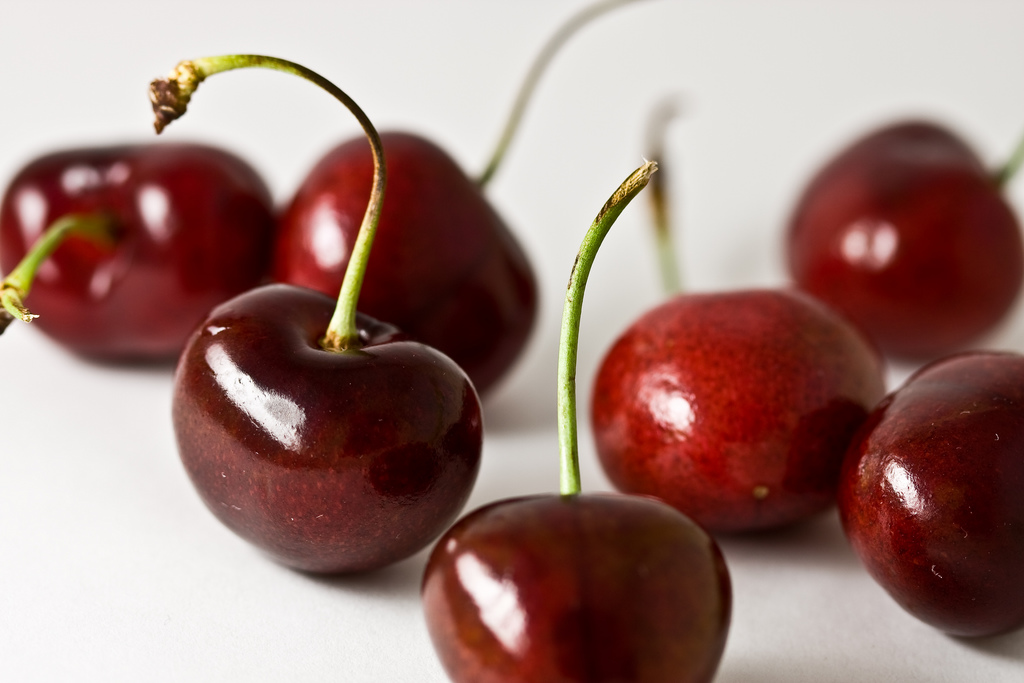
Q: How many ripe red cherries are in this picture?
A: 7